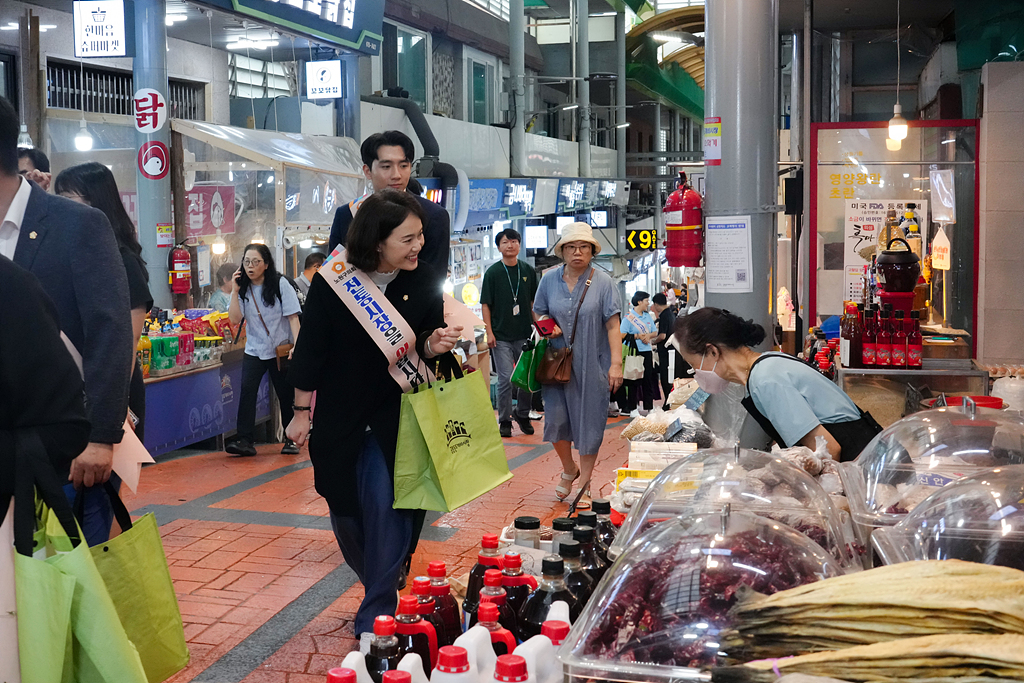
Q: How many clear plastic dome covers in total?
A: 4